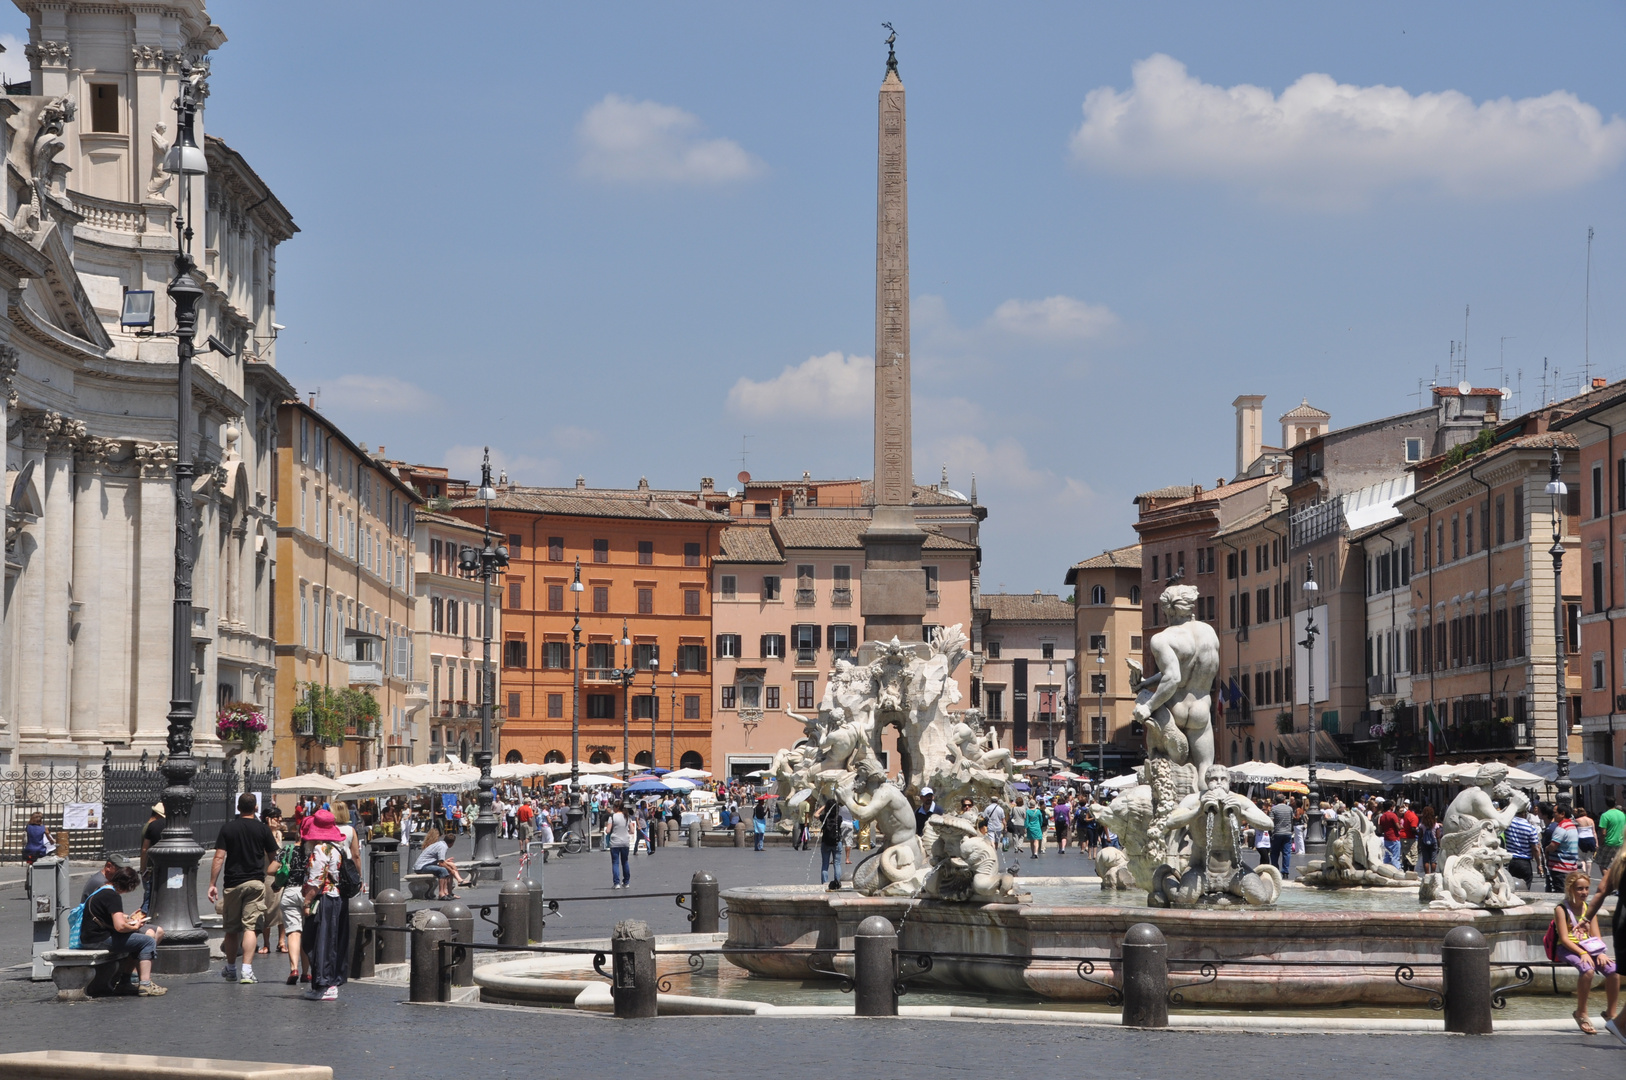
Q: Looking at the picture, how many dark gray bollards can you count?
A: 11